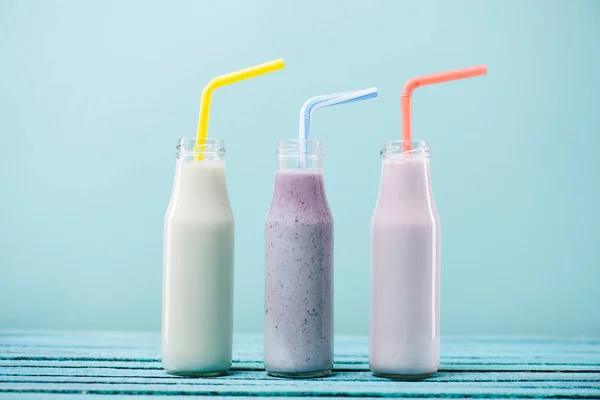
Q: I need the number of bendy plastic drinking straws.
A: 3